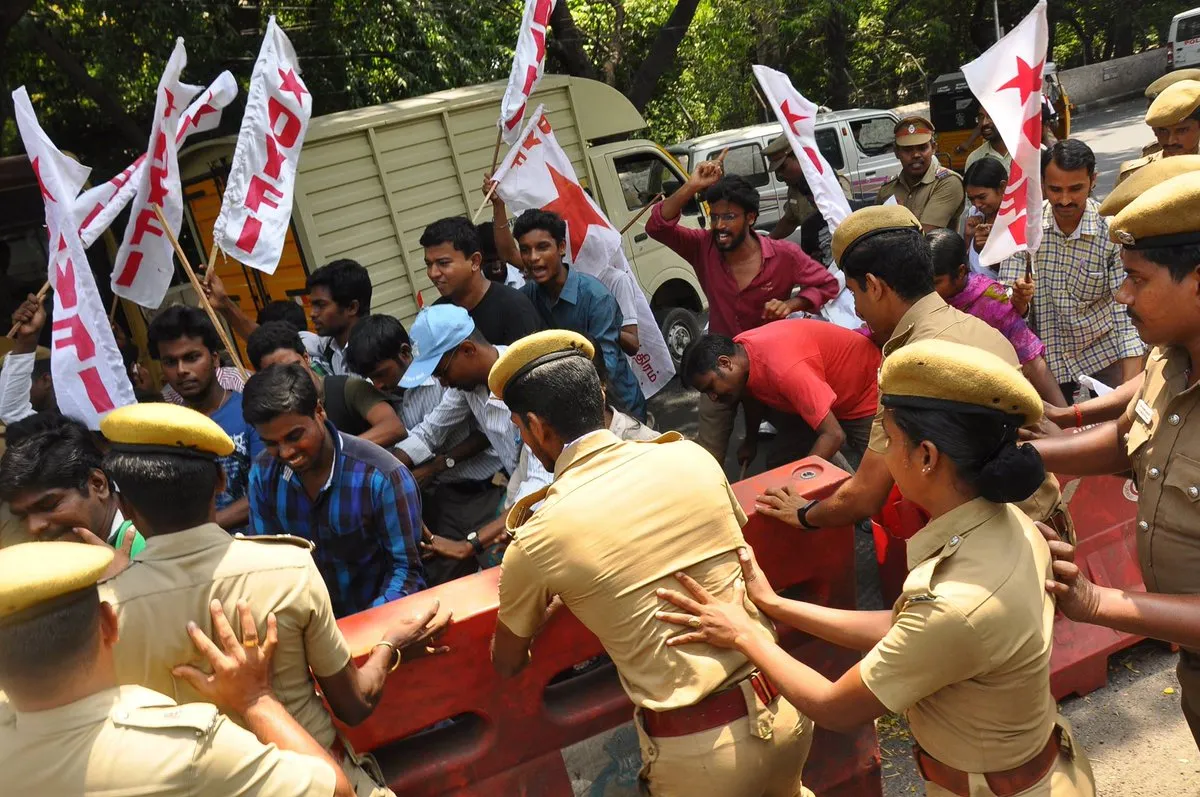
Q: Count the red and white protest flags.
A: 8